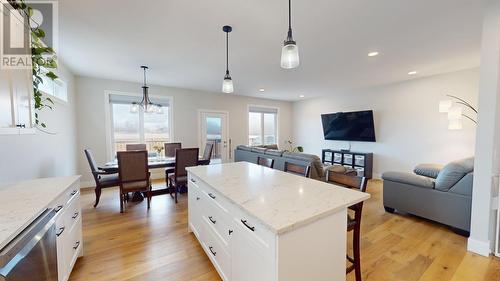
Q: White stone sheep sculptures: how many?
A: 0